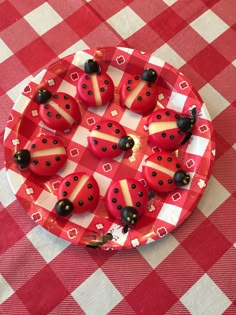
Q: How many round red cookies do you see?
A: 9